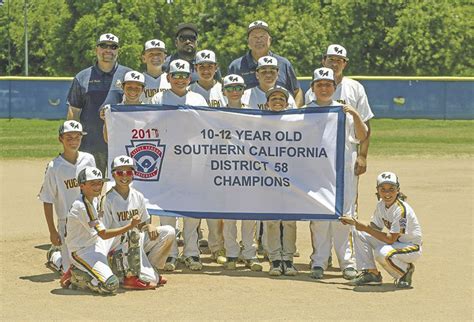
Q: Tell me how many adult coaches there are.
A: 3